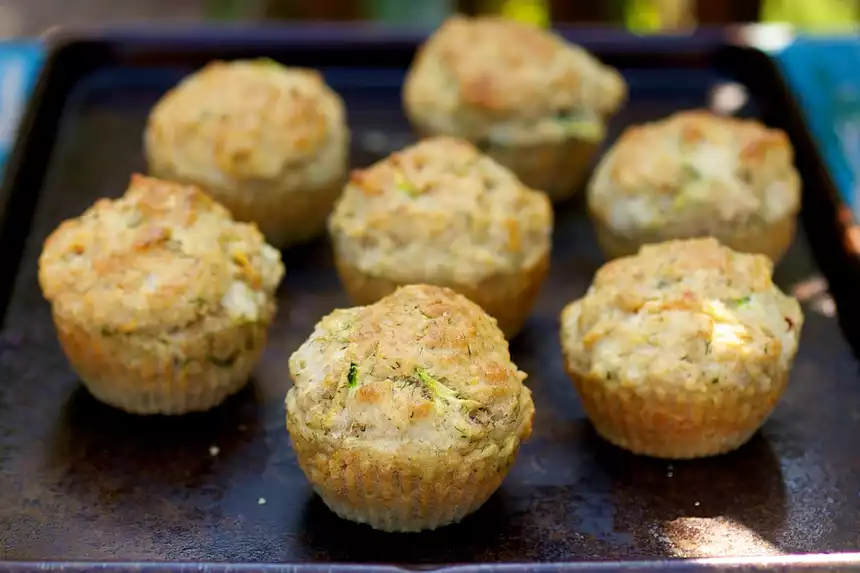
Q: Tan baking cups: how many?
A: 7